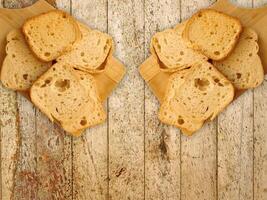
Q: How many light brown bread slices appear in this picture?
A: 8